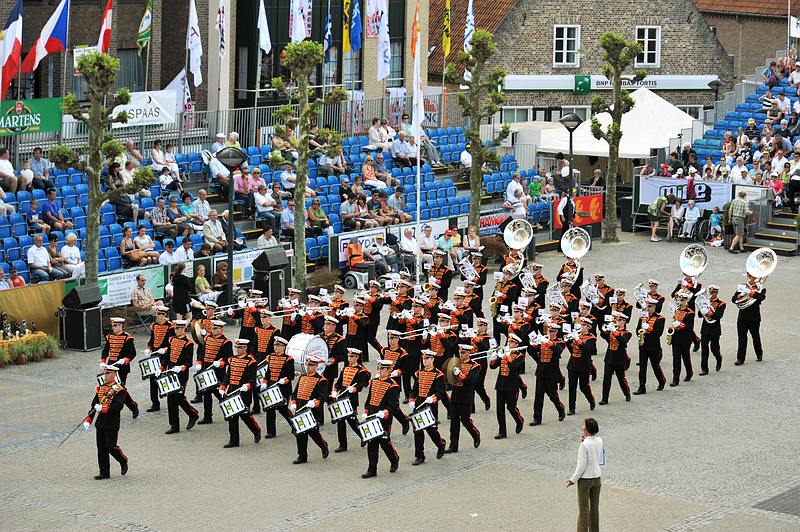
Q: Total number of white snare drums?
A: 11